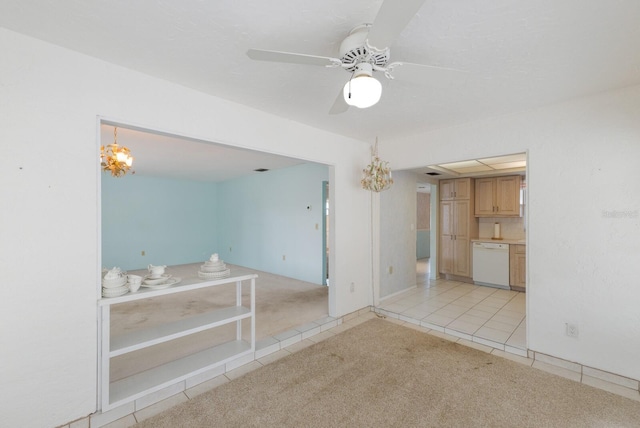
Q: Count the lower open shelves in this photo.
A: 2